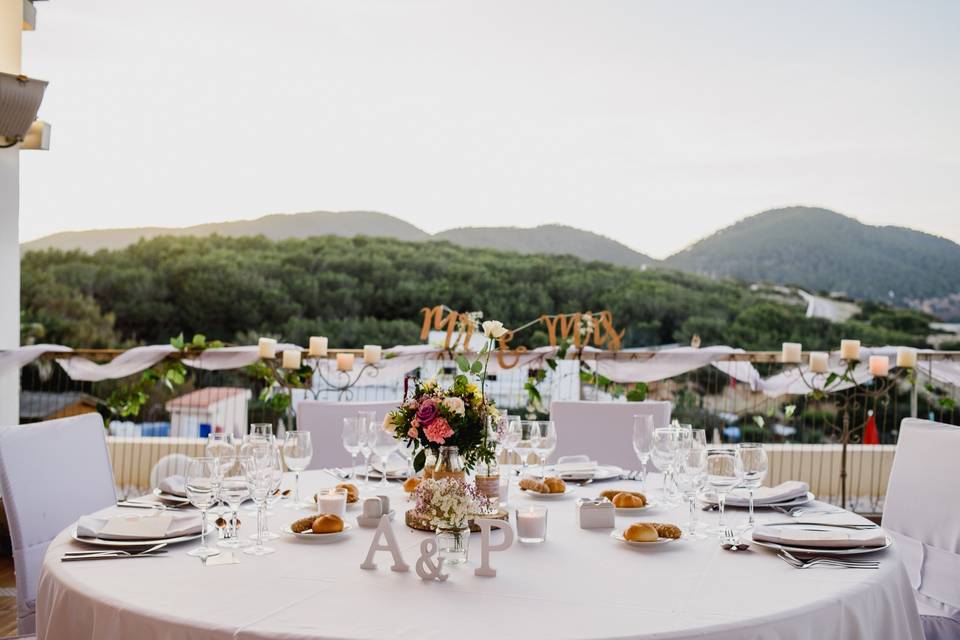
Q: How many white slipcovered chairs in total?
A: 4